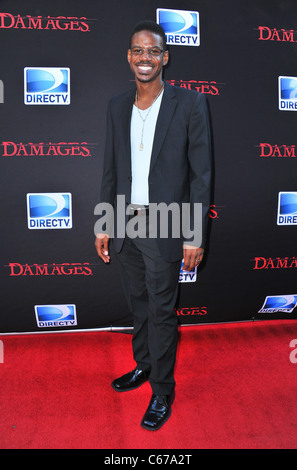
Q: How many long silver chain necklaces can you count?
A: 1